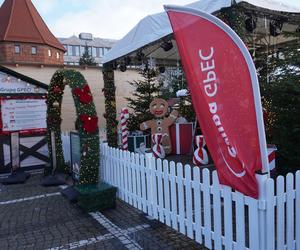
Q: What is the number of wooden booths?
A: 1